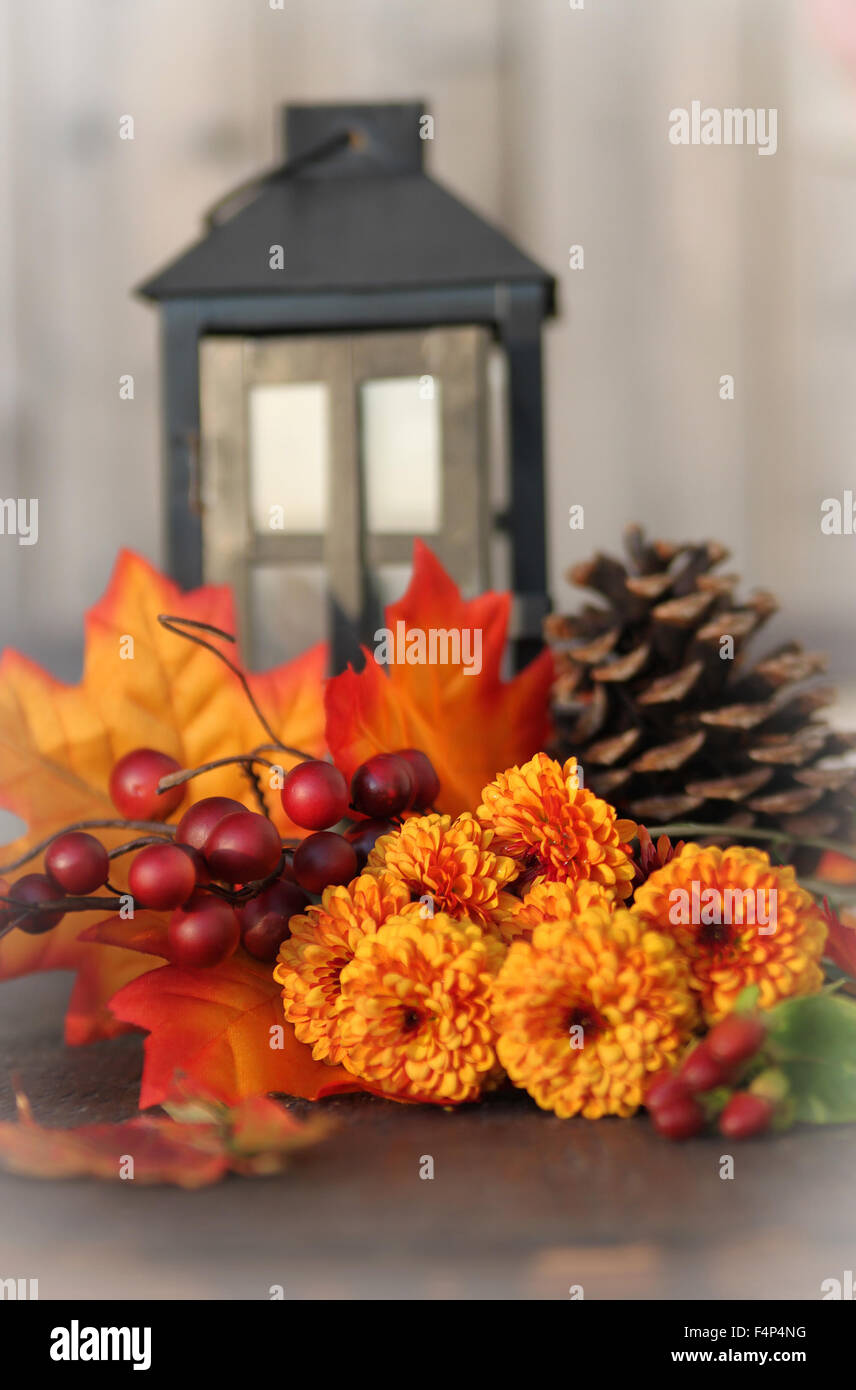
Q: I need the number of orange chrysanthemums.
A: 7